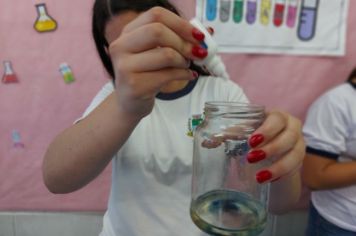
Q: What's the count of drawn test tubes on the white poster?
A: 8